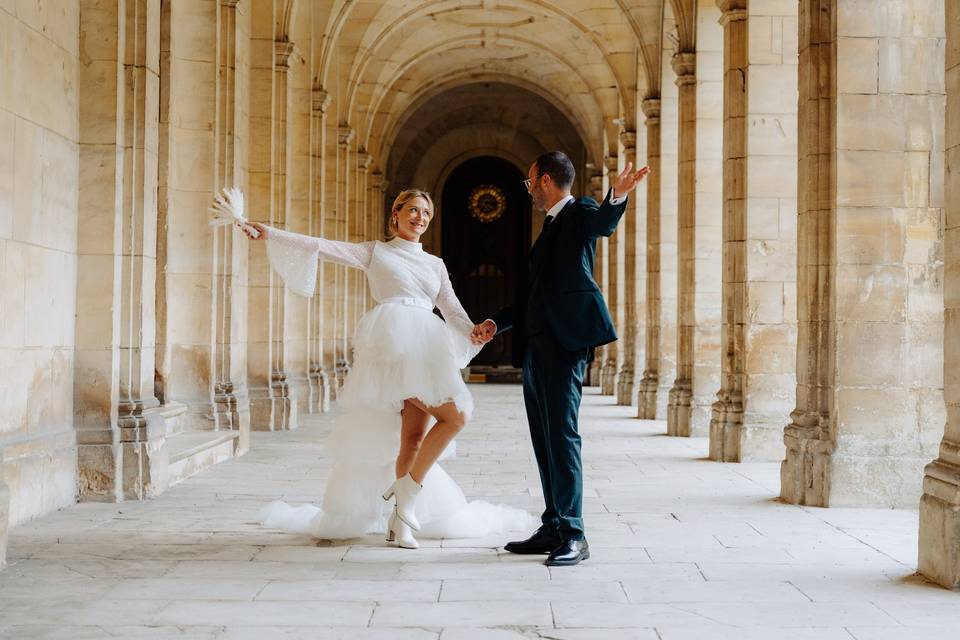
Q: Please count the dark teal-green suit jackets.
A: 1